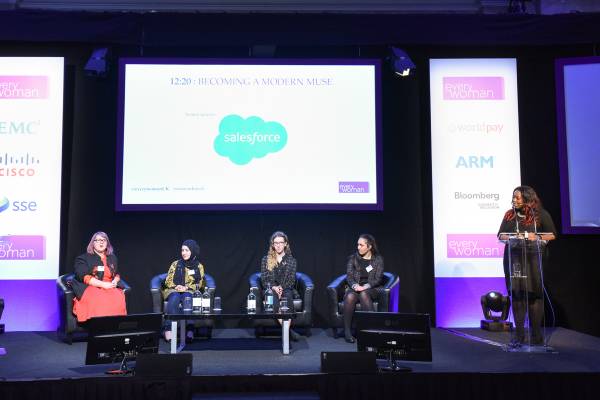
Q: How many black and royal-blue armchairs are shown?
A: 4